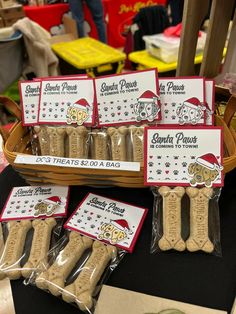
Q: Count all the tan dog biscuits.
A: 12